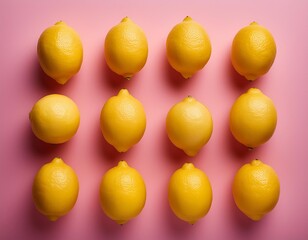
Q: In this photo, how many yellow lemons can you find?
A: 12